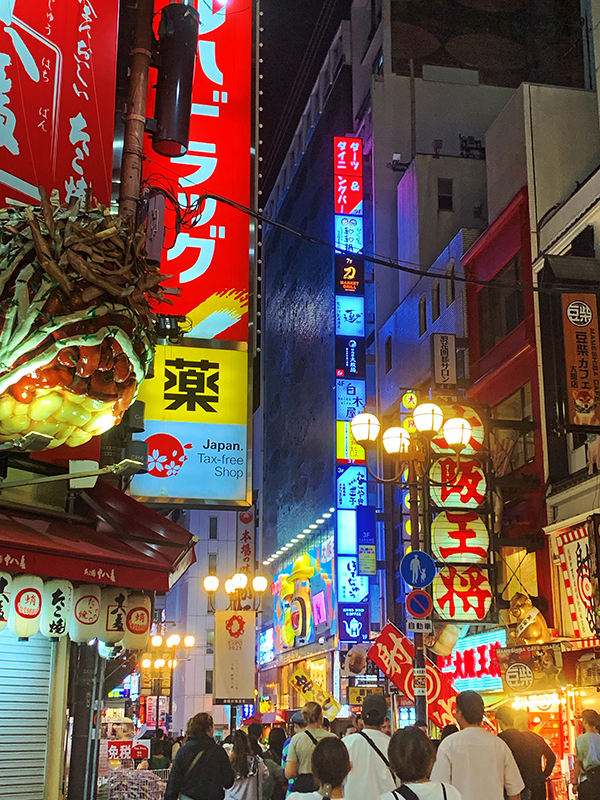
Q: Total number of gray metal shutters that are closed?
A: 1